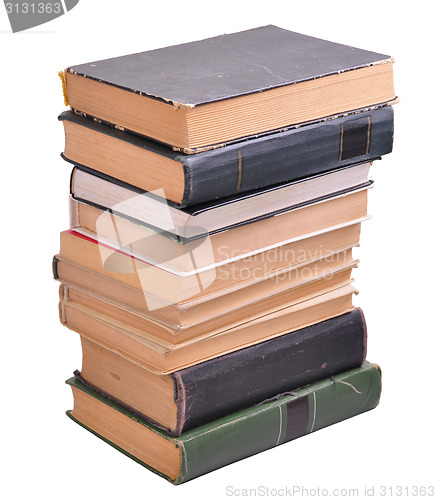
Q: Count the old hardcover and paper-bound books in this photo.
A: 10